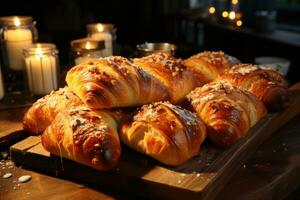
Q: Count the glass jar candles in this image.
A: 4